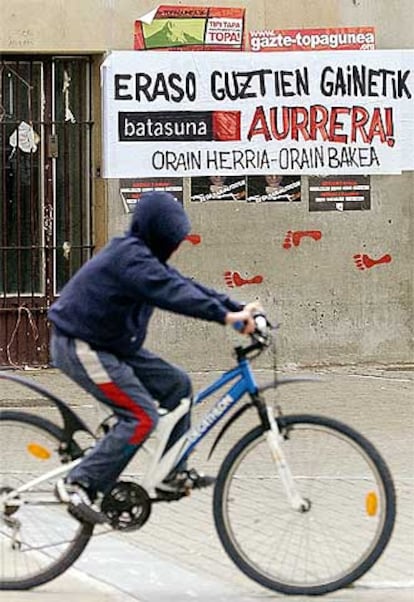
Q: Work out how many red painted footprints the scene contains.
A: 4